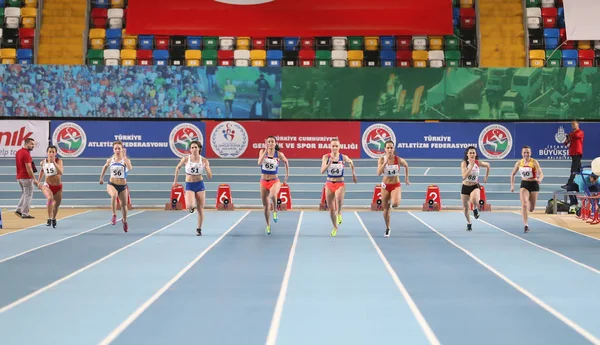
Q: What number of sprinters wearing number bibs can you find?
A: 8